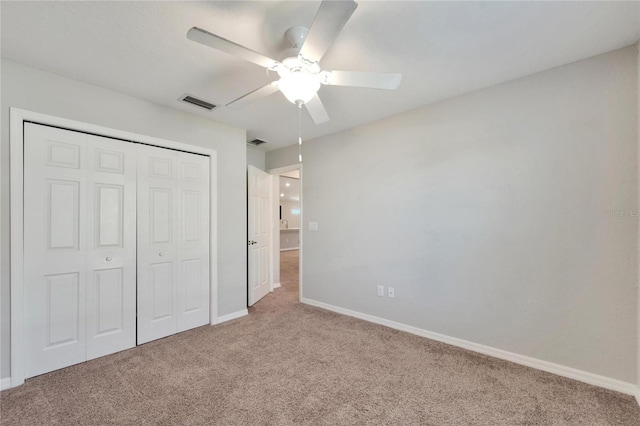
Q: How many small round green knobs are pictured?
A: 0